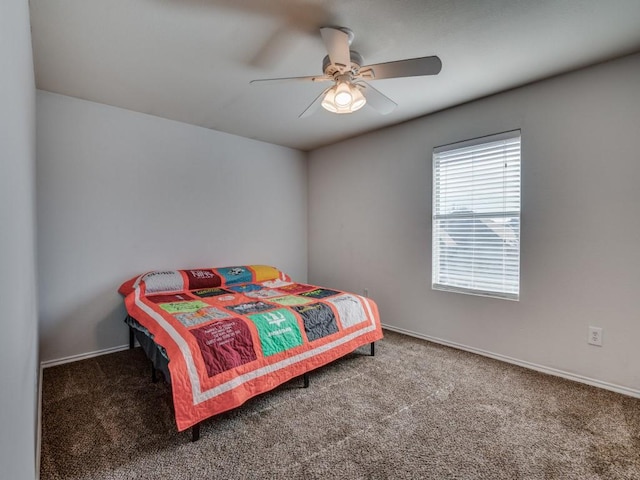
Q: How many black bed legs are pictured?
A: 5